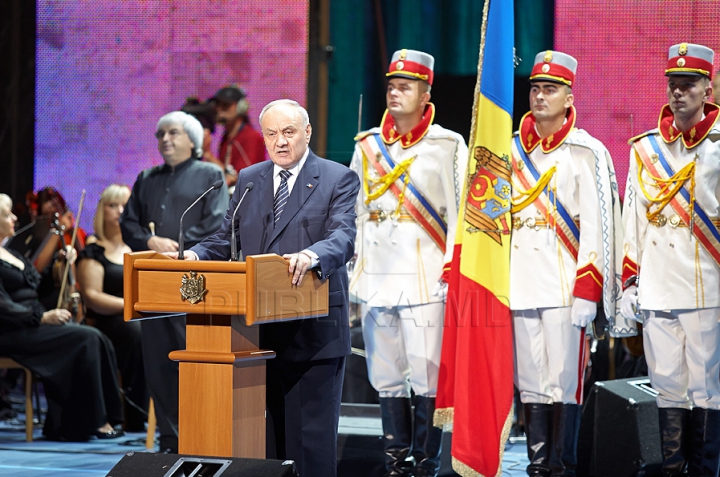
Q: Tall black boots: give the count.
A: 6